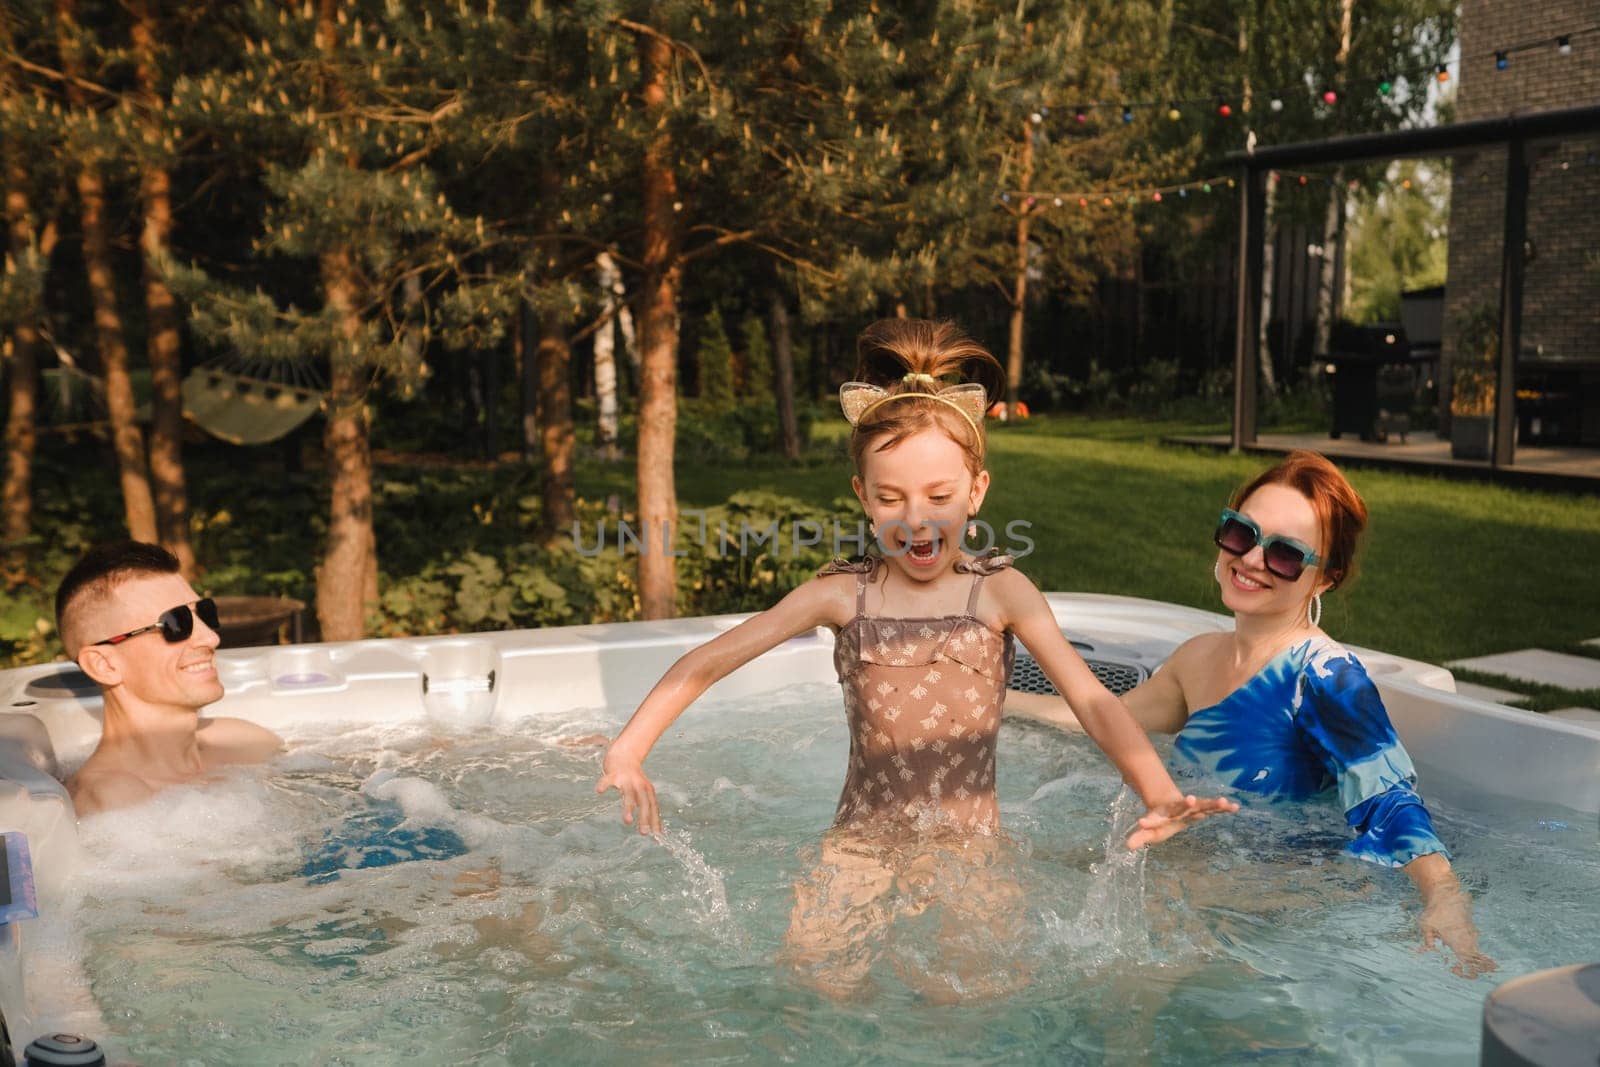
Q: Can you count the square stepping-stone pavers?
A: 4